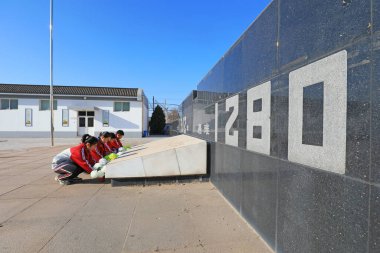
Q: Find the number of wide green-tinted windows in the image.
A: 3